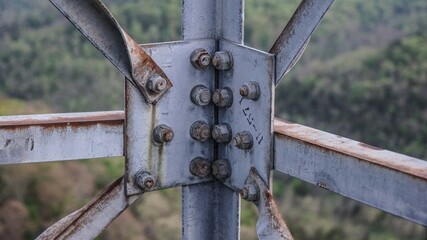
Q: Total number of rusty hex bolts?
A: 14